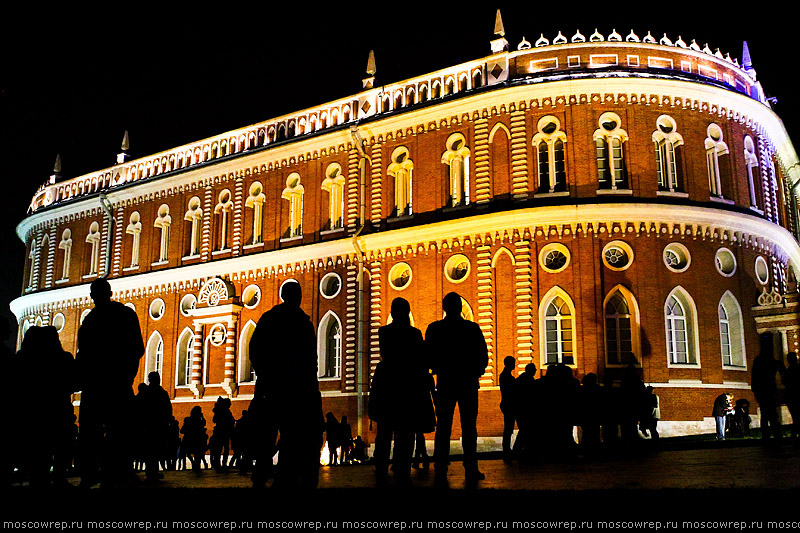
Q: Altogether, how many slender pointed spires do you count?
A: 5